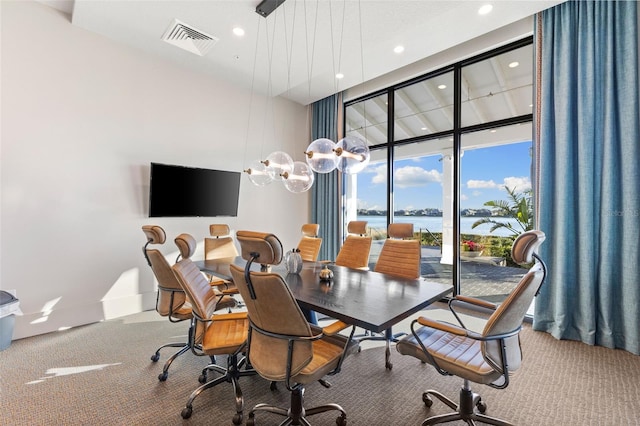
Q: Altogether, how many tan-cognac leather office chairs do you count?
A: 8